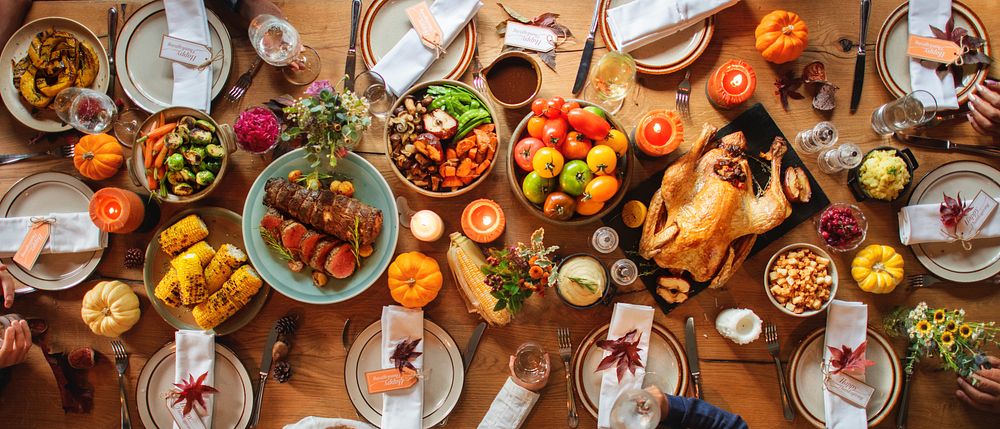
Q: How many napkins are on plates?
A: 10